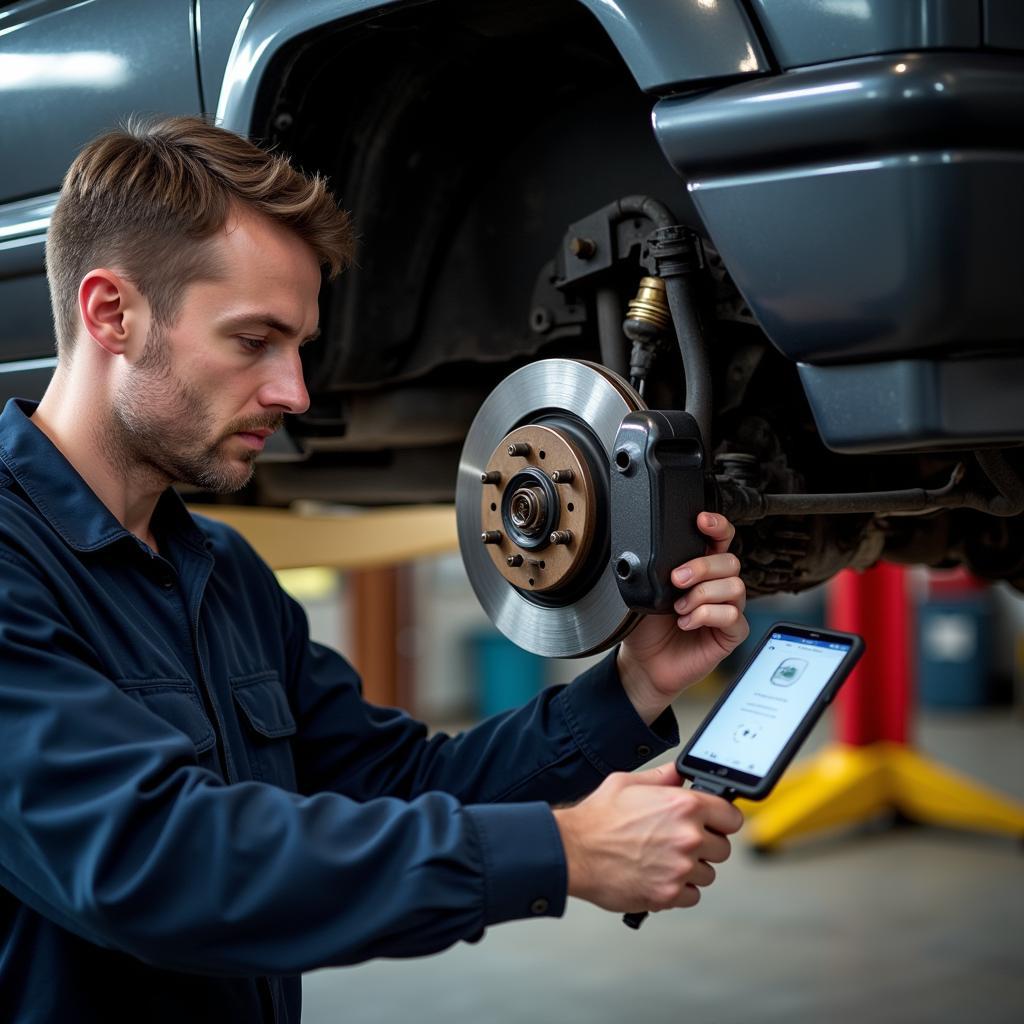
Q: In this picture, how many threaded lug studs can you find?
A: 6